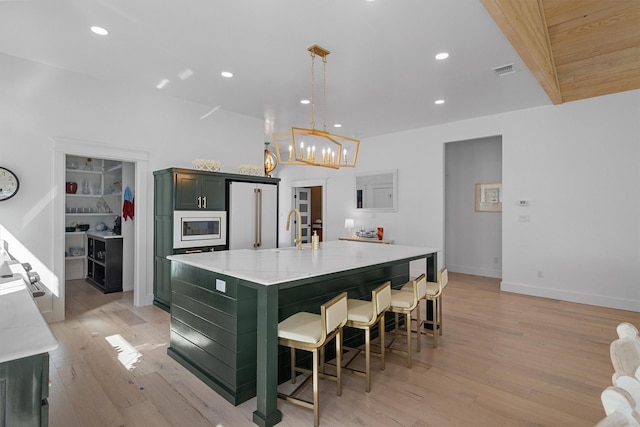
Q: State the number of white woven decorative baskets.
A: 2